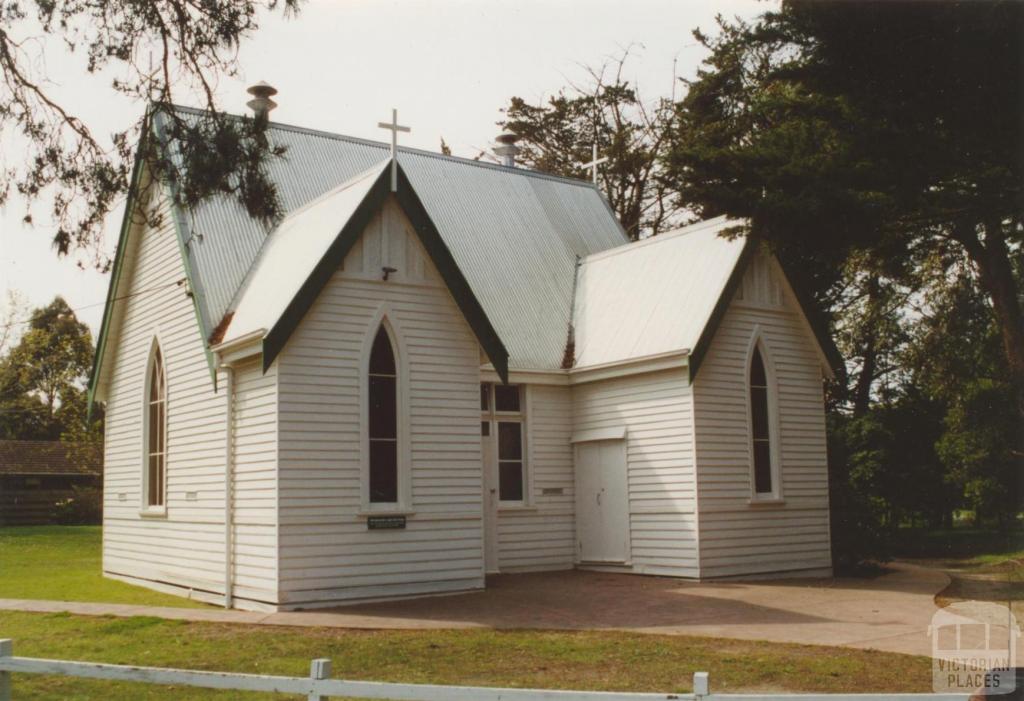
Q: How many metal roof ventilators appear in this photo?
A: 2